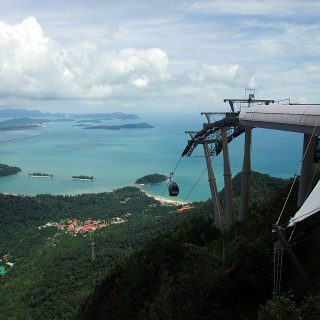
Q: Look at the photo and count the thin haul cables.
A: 2